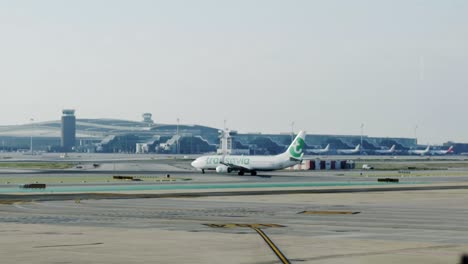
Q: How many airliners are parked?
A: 5